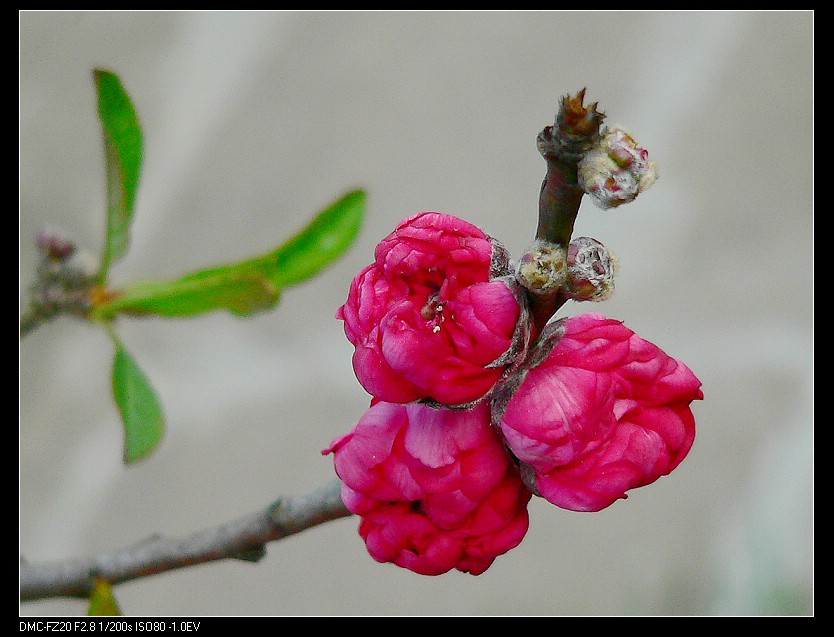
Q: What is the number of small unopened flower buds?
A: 3